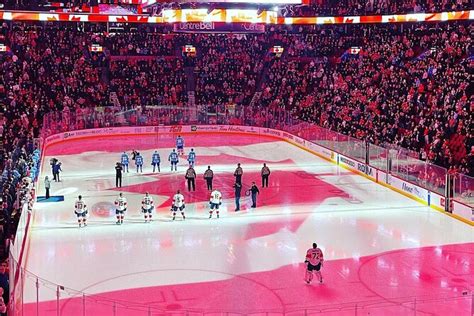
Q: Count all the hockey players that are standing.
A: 12